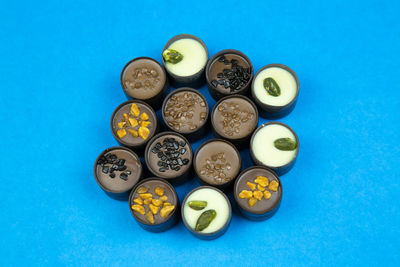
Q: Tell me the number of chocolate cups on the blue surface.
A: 14